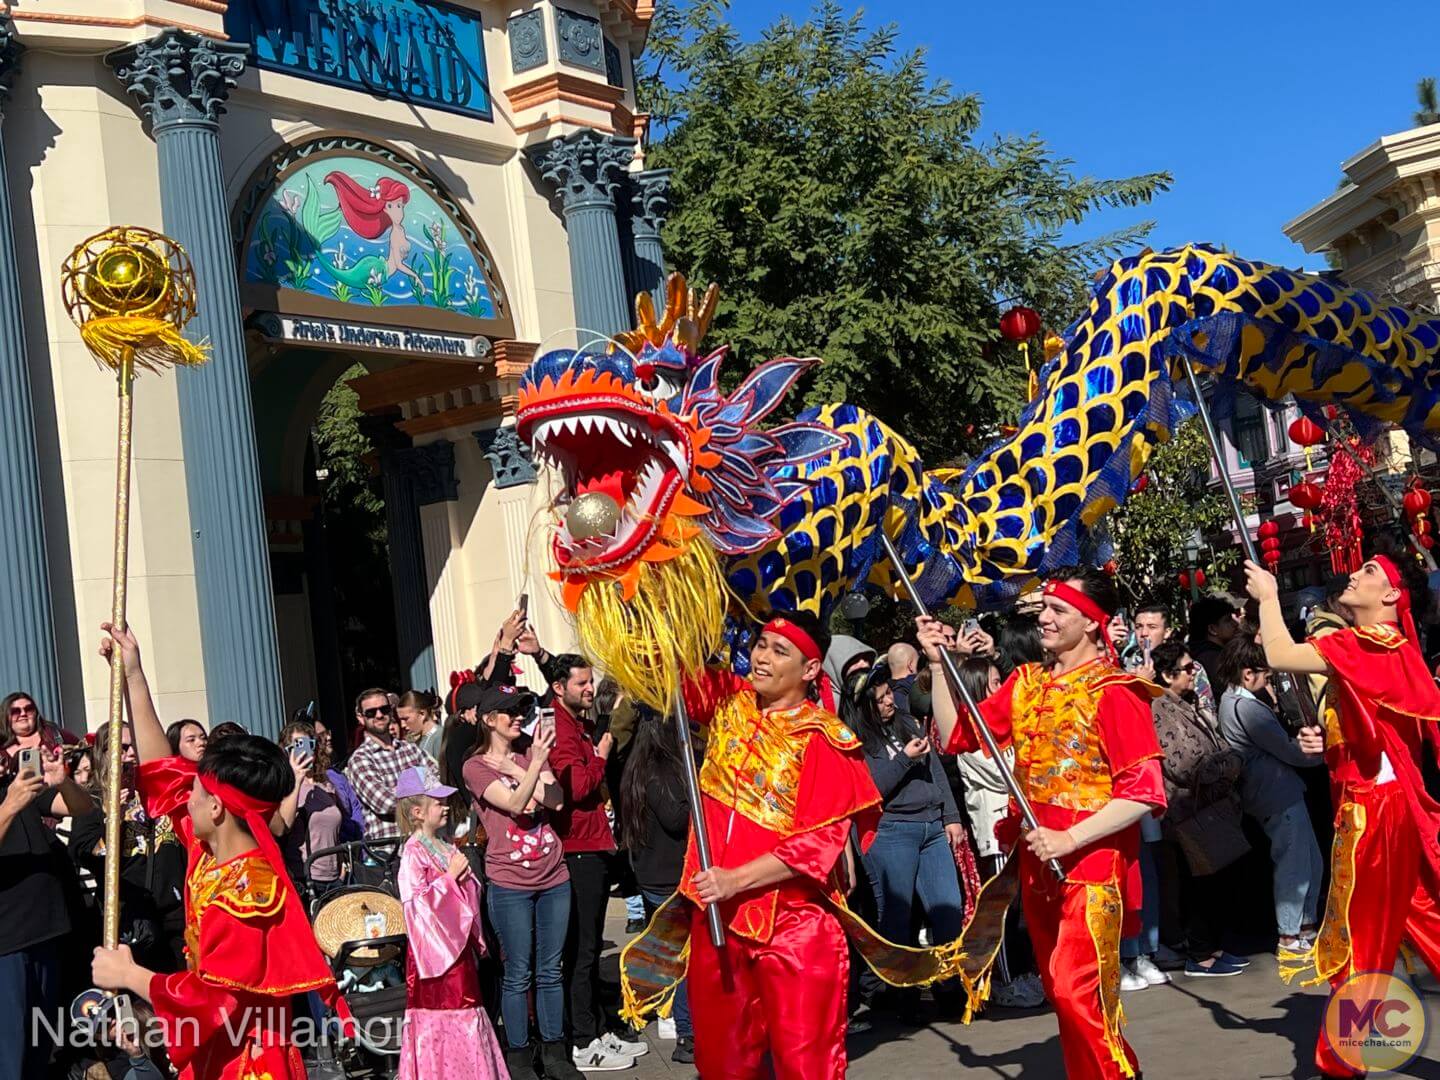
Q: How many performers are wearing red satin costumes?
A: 4